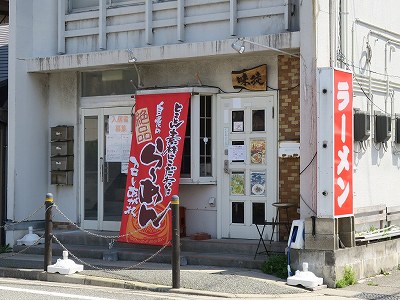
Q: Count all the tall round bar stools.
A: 1